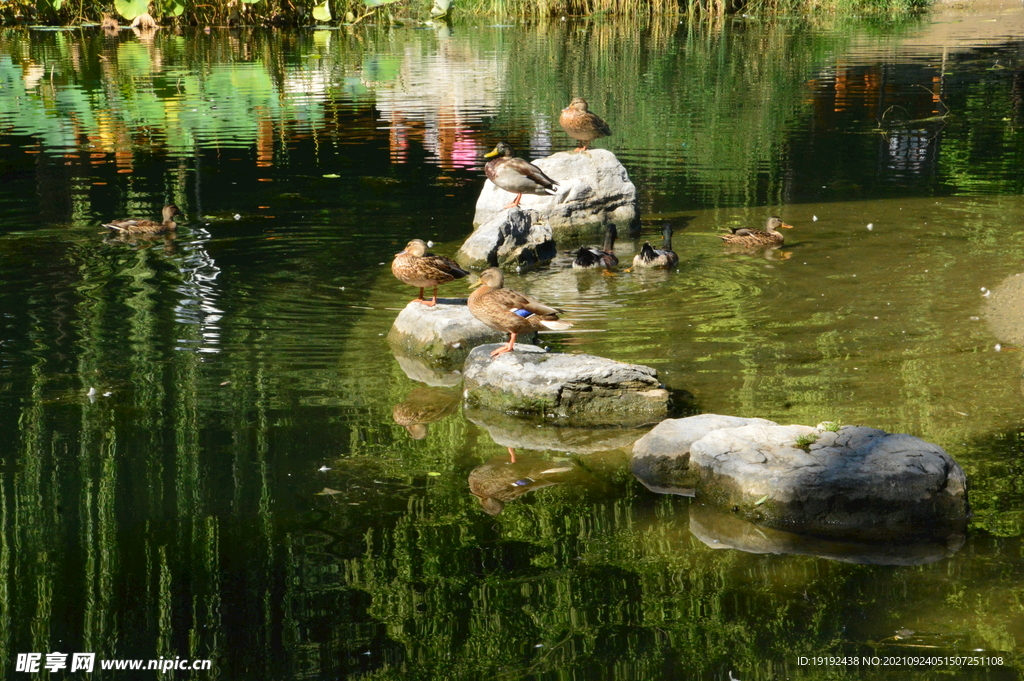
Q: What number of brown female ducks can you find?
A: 5